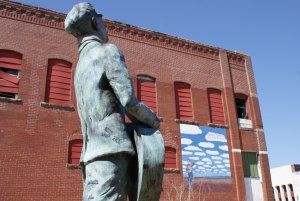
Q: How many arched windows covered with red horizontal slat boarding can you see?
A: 7